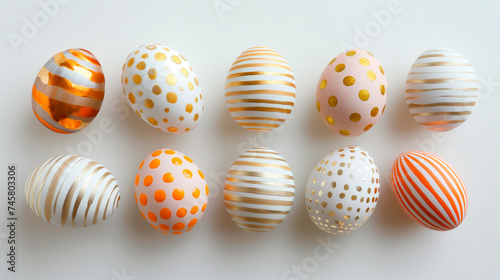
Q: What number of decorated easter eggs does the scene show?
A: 10